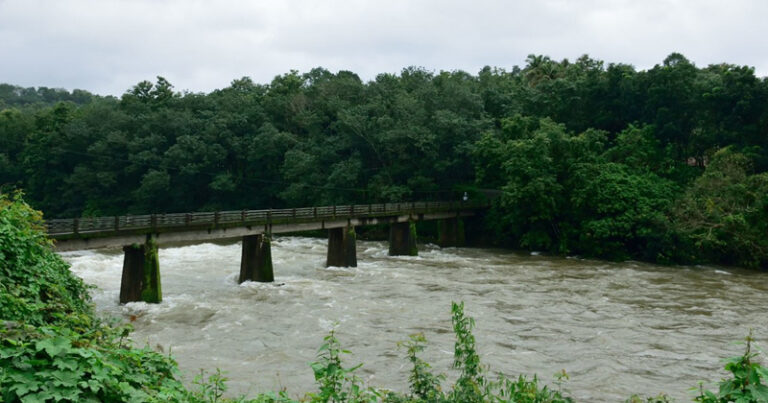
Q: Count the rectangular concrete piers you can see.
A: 5